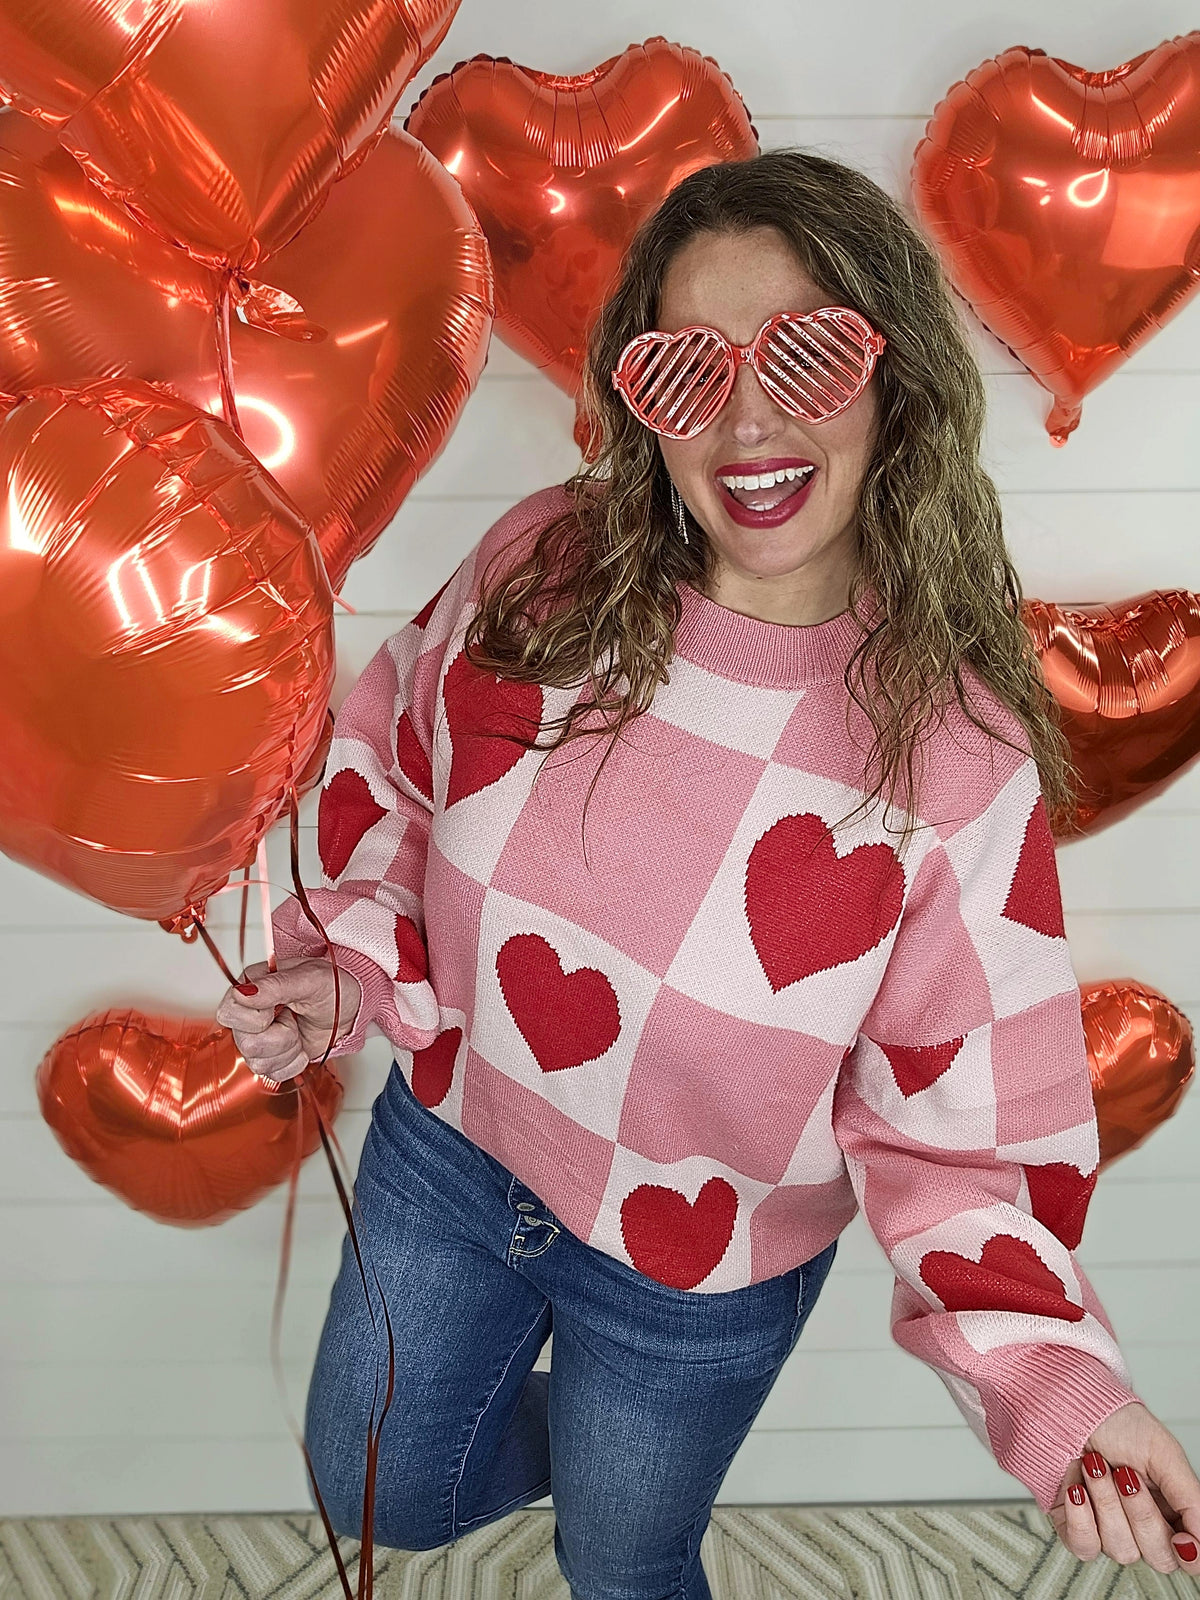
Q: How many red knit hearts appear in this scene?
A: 13